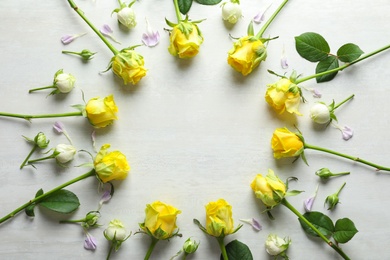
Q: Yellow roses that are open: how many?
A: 10